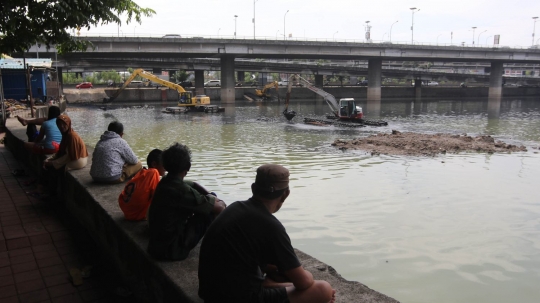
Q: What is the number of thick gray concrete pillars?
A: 3